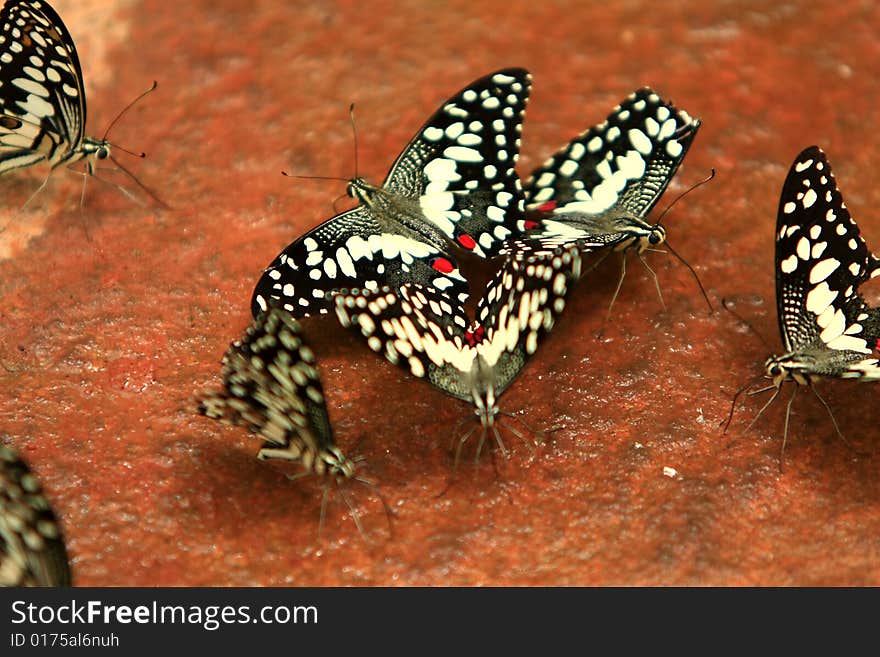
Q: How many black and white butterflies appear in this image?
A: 7